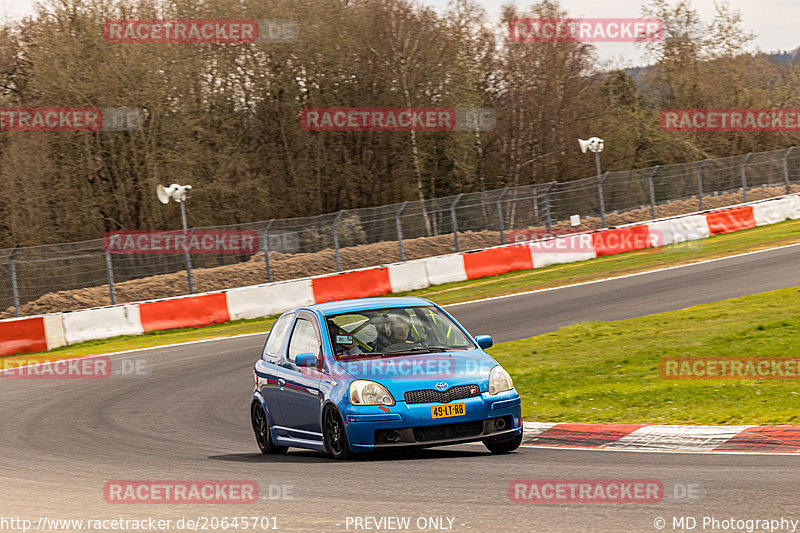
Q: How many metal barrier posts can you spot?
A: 14